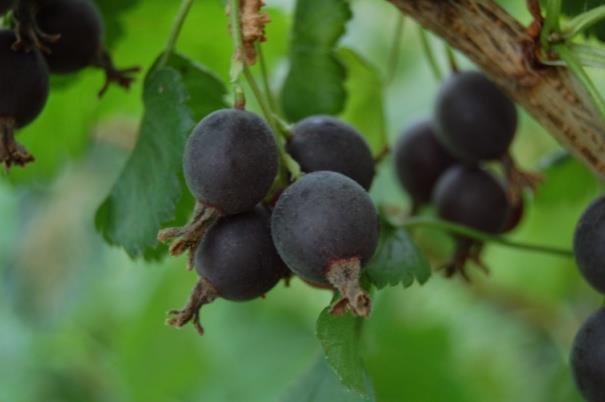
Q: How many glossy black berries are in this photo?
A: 11